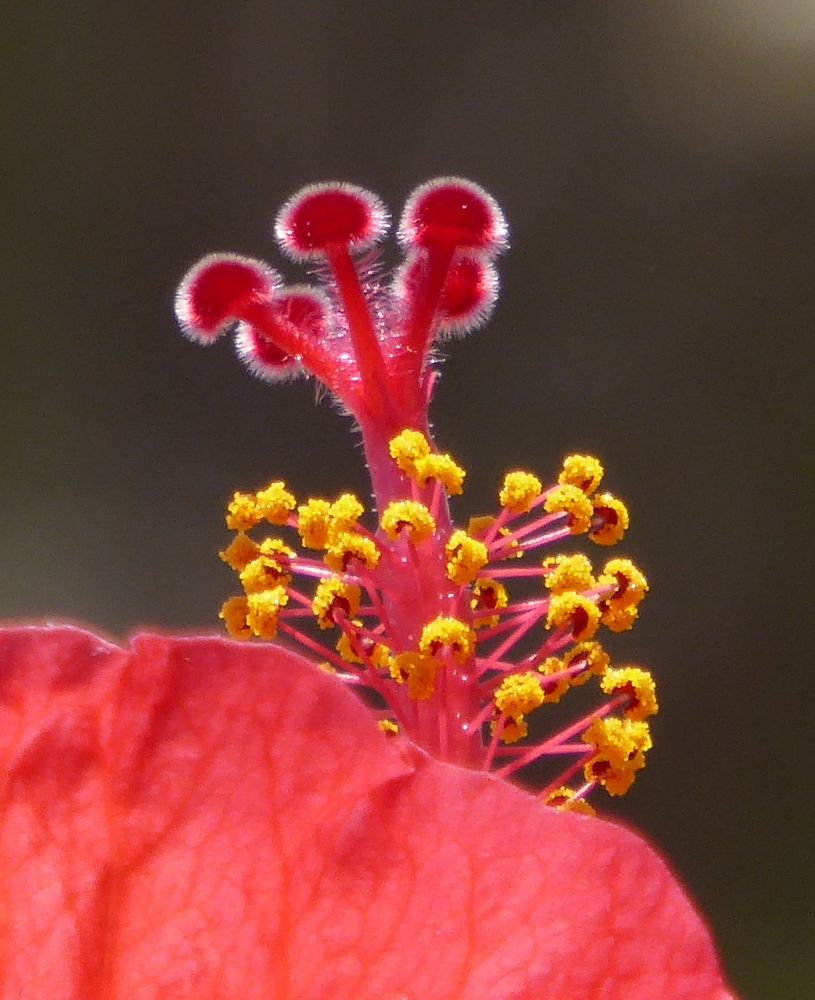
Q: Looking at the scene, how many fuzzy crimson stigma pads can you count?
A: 5